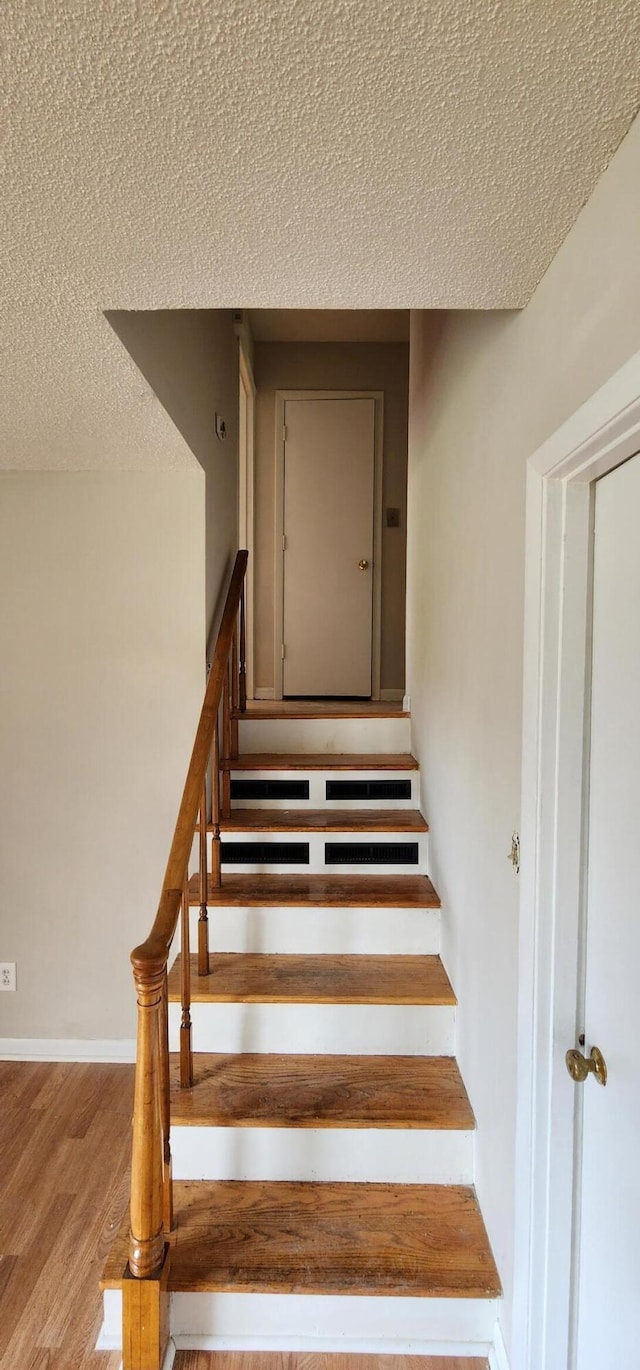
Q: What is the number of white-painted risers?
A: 7